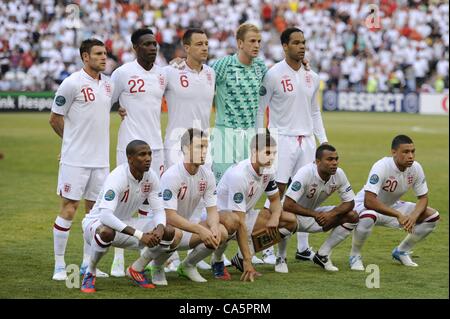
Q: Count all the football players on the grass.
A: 10